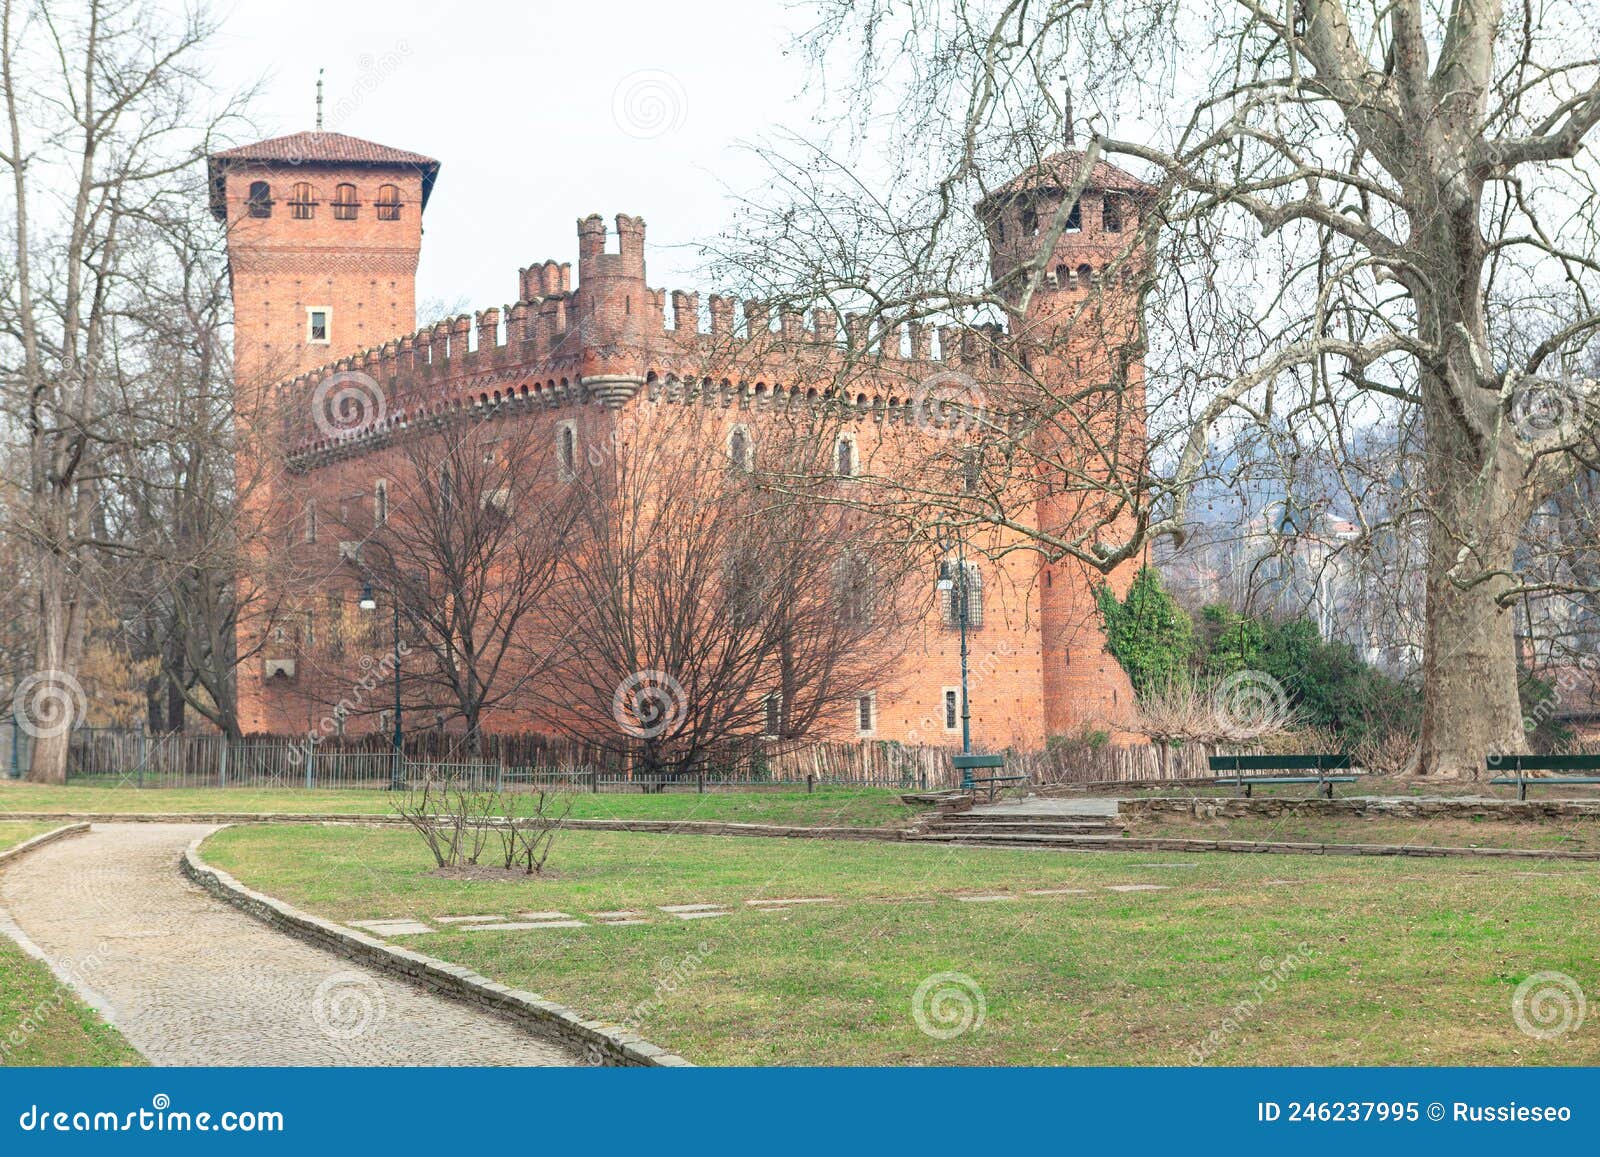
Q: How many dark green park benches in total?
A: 3